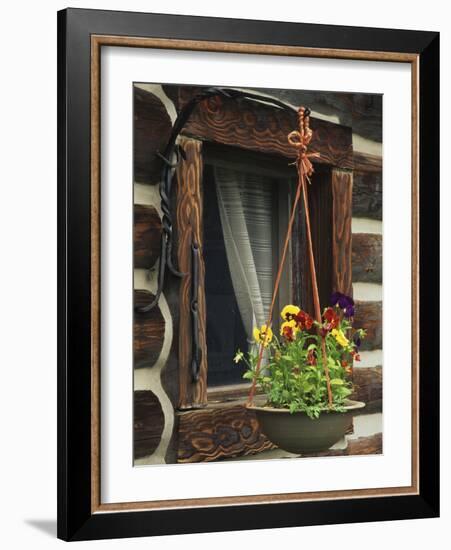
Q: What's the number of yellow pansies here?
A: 4